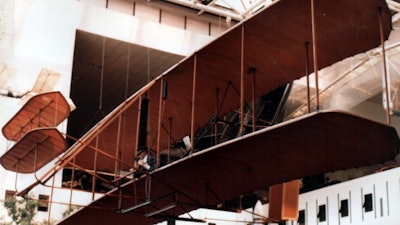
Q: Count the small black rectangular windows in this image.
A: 4